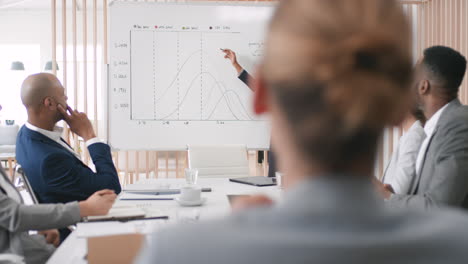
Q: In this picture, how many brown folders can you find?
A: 1